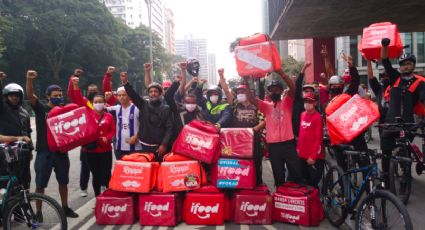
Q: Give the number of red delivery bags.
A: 14